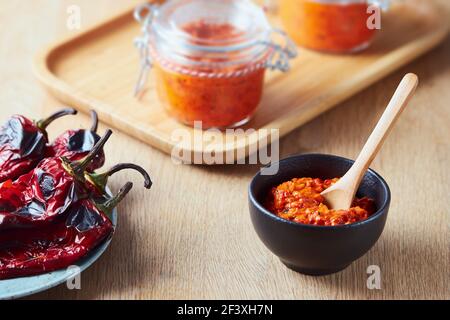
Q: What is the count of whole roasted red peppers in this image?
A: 5